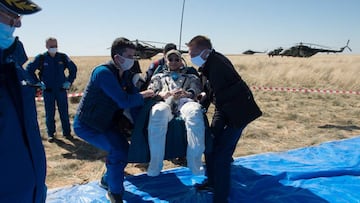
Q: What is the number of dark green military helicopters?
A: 4